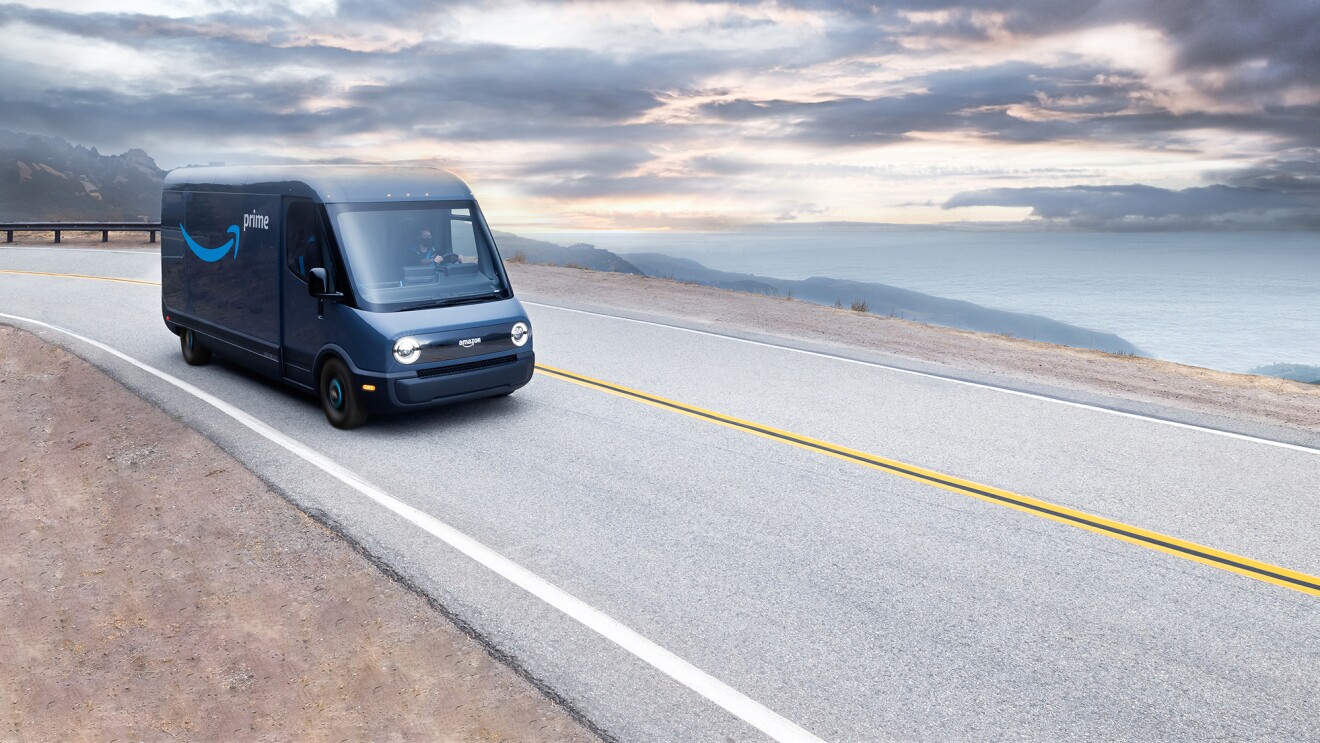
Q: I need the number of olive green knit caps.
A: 0